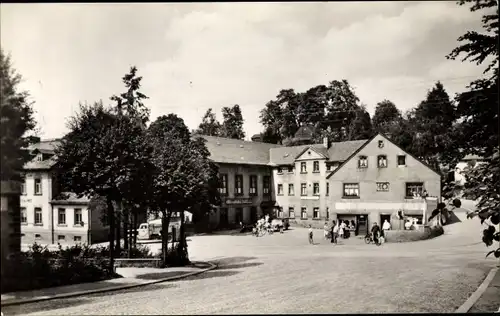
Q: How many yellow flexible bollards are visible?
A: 0